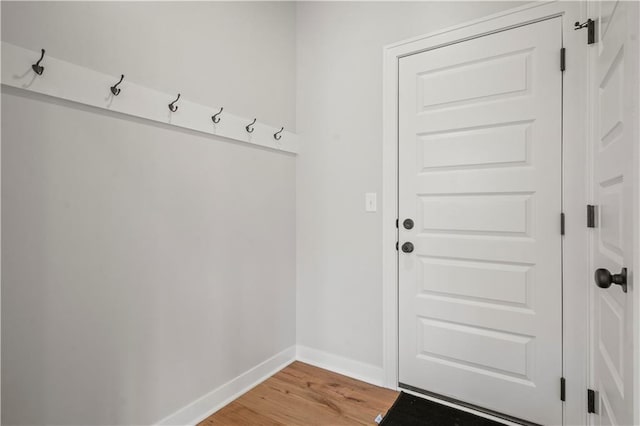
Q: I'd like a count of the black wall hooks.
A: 6